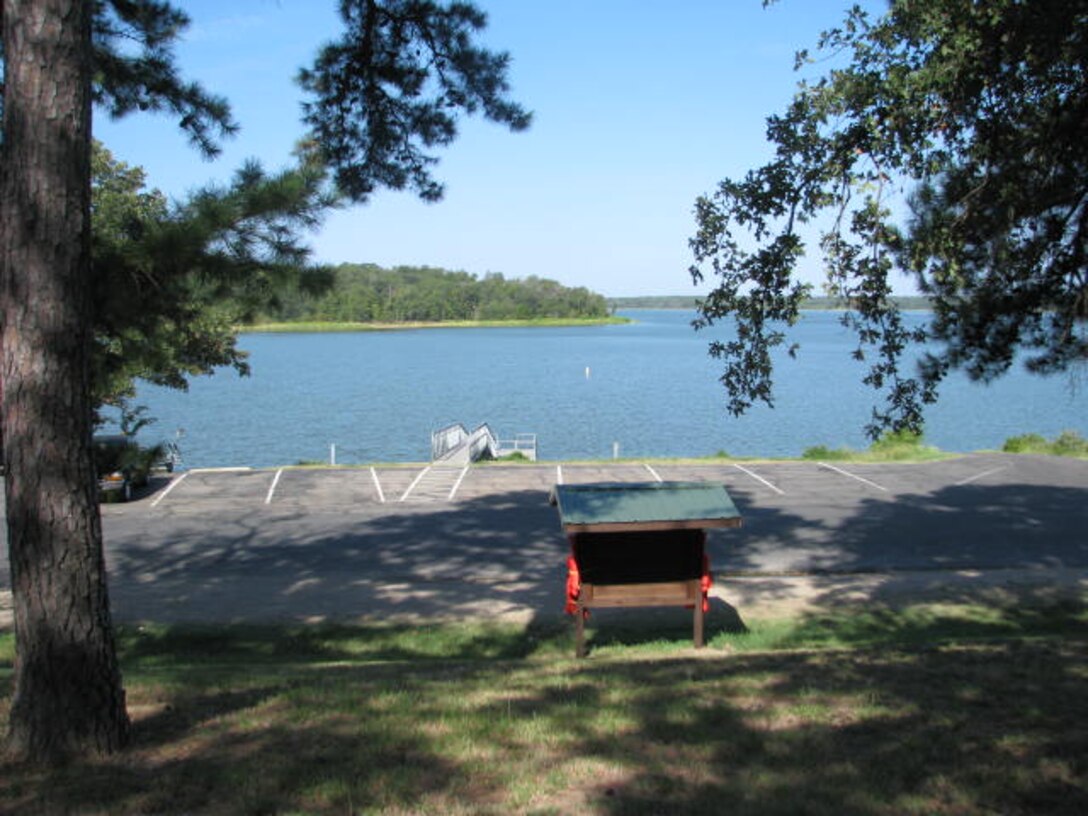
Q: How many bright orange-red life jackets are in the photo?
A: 2